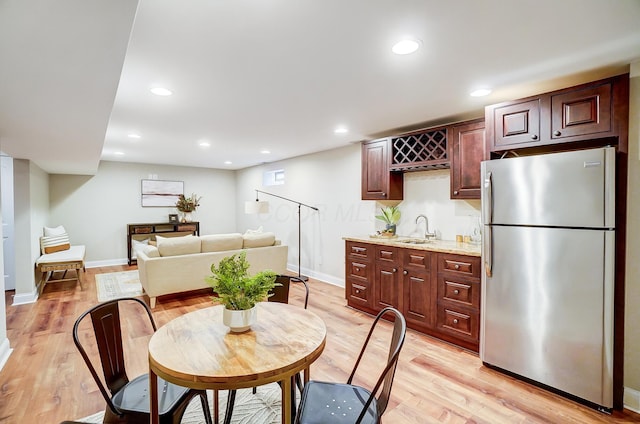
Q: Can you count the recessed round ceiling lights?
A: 9